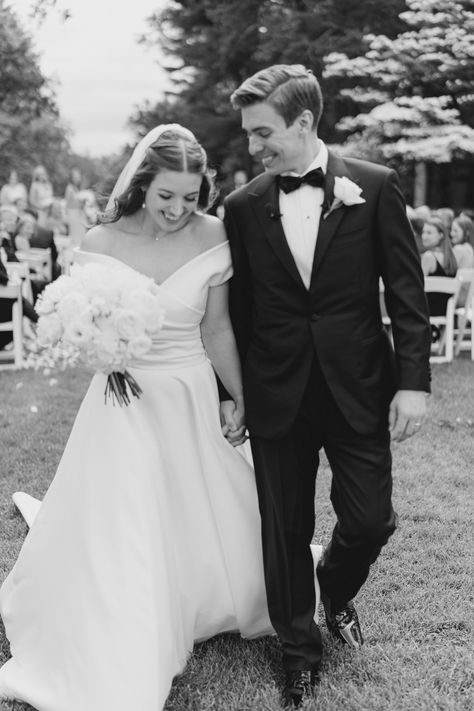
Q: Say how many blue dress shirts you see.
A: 0